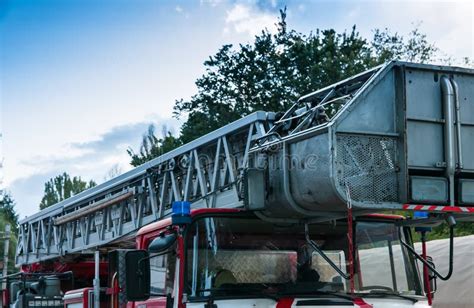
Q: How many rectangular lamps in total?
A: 2